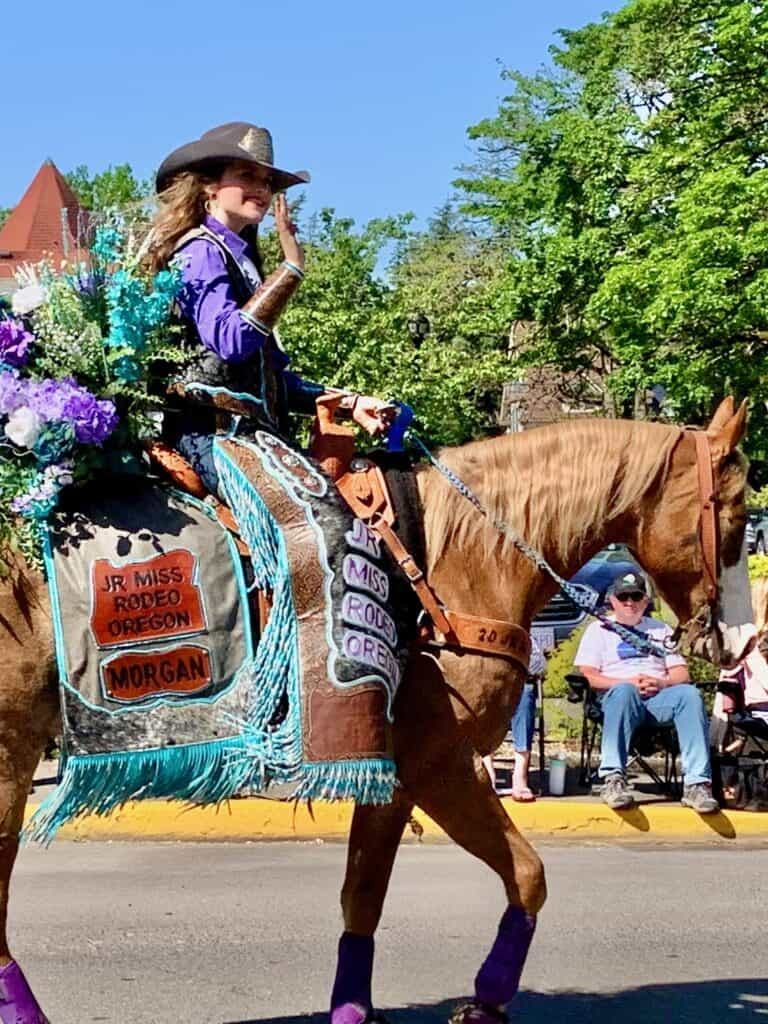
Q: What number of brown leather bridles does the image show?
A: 1